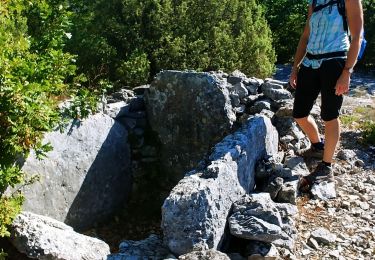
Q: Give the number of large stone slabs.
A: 3